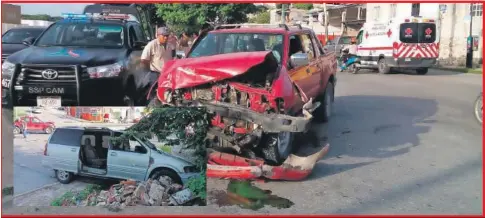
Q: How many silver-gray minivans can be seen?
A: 1